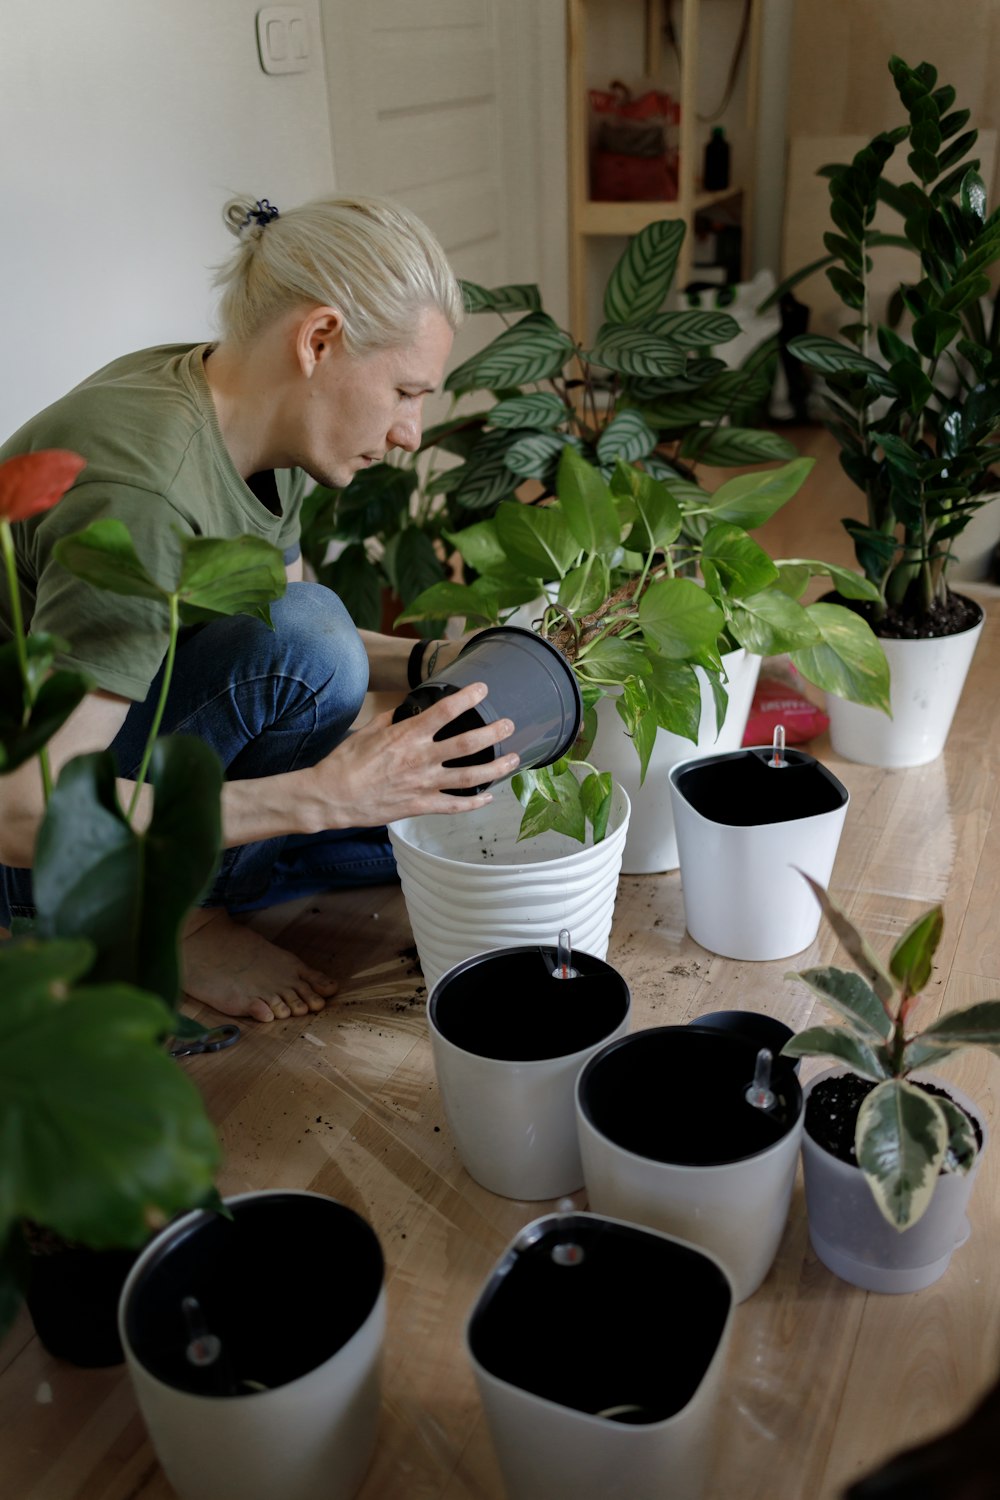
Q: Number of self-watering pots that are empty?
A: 5